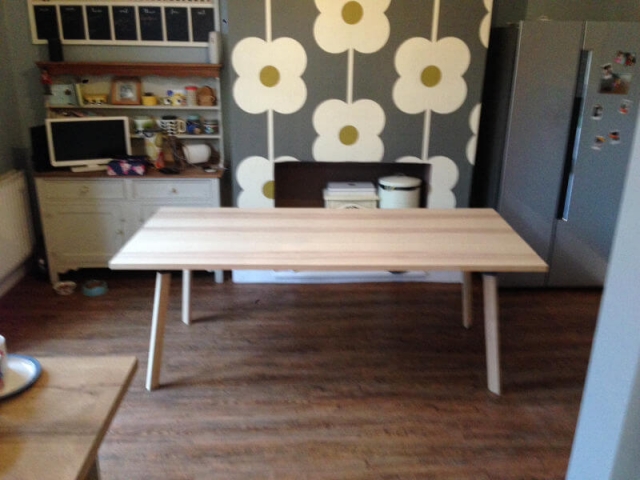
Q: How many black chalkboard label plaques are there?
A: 7